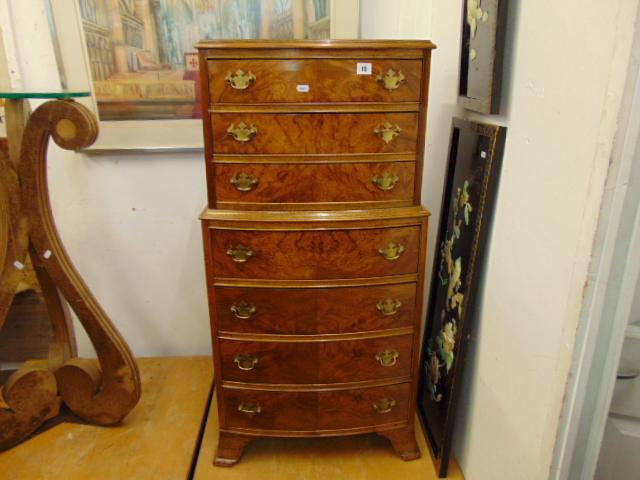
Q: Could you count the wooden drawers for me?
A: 7